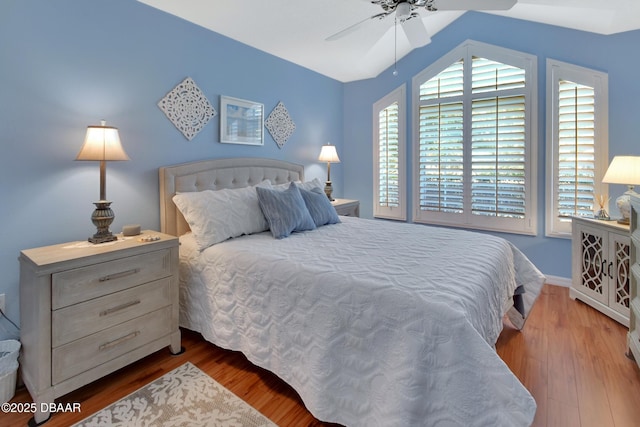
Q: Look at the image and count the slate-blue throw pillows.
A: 2